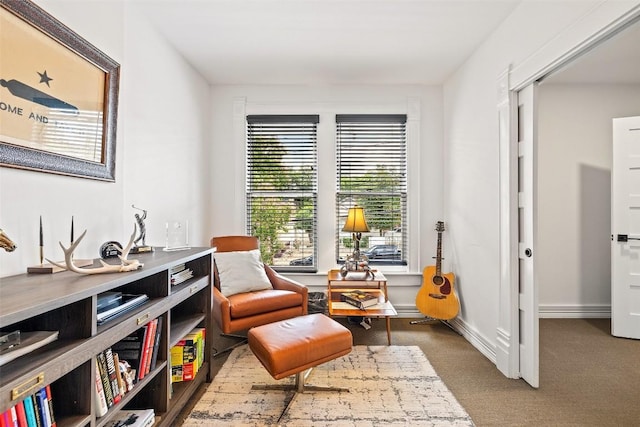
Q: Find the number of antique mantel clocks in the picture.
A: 0